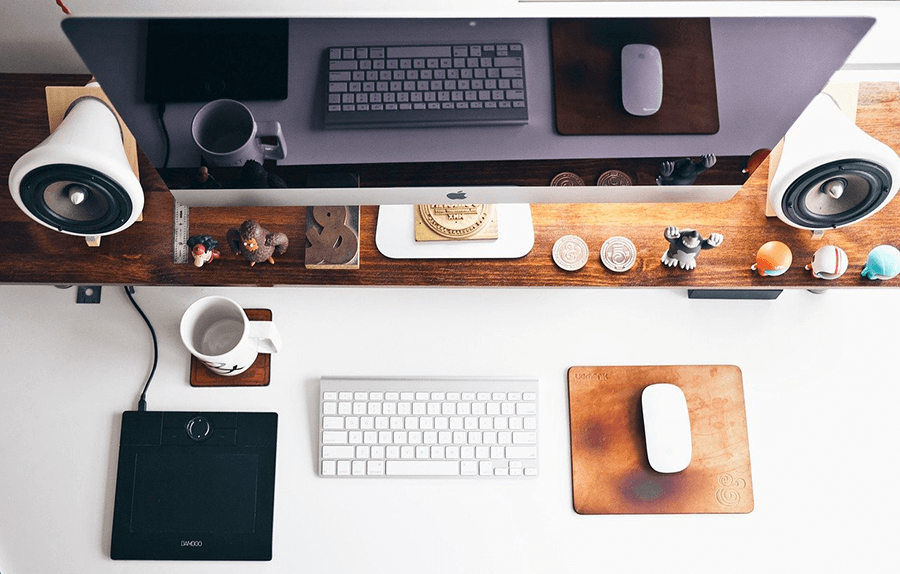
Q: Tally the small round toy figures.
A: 3